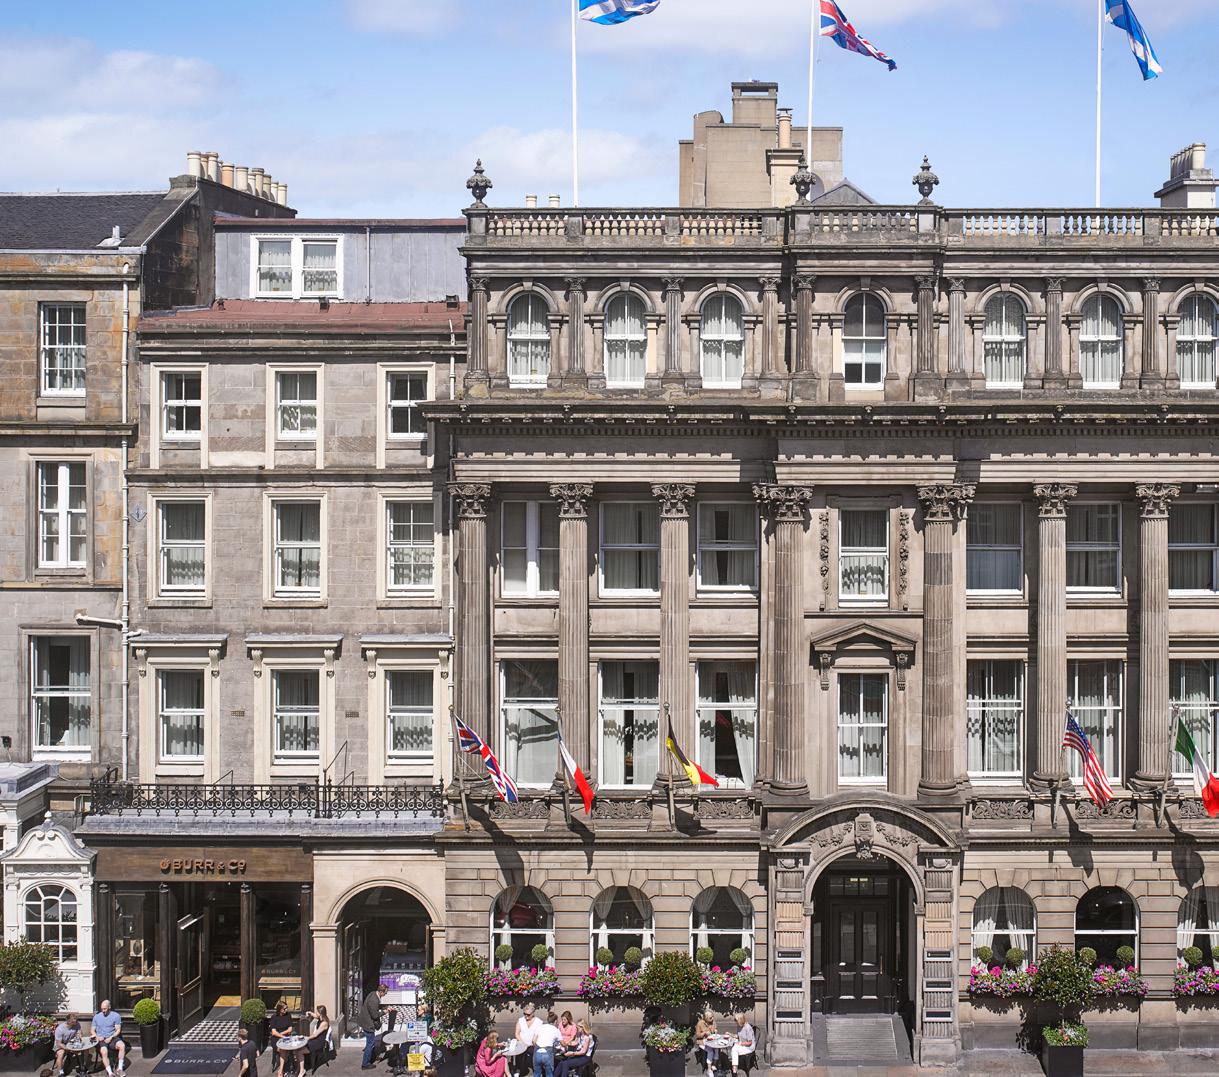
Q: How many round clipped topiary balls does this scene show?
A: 14